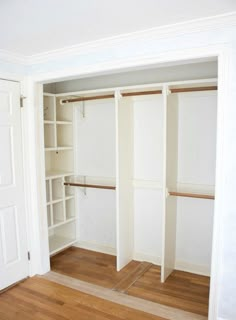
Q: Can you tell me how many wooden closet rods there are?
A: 5